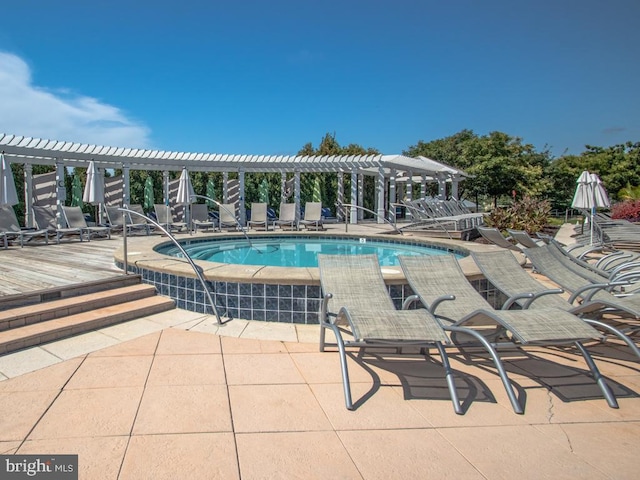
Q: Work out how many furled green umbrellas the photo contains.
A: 5